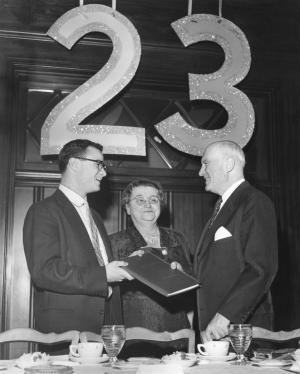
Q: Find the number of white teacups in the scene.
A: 2